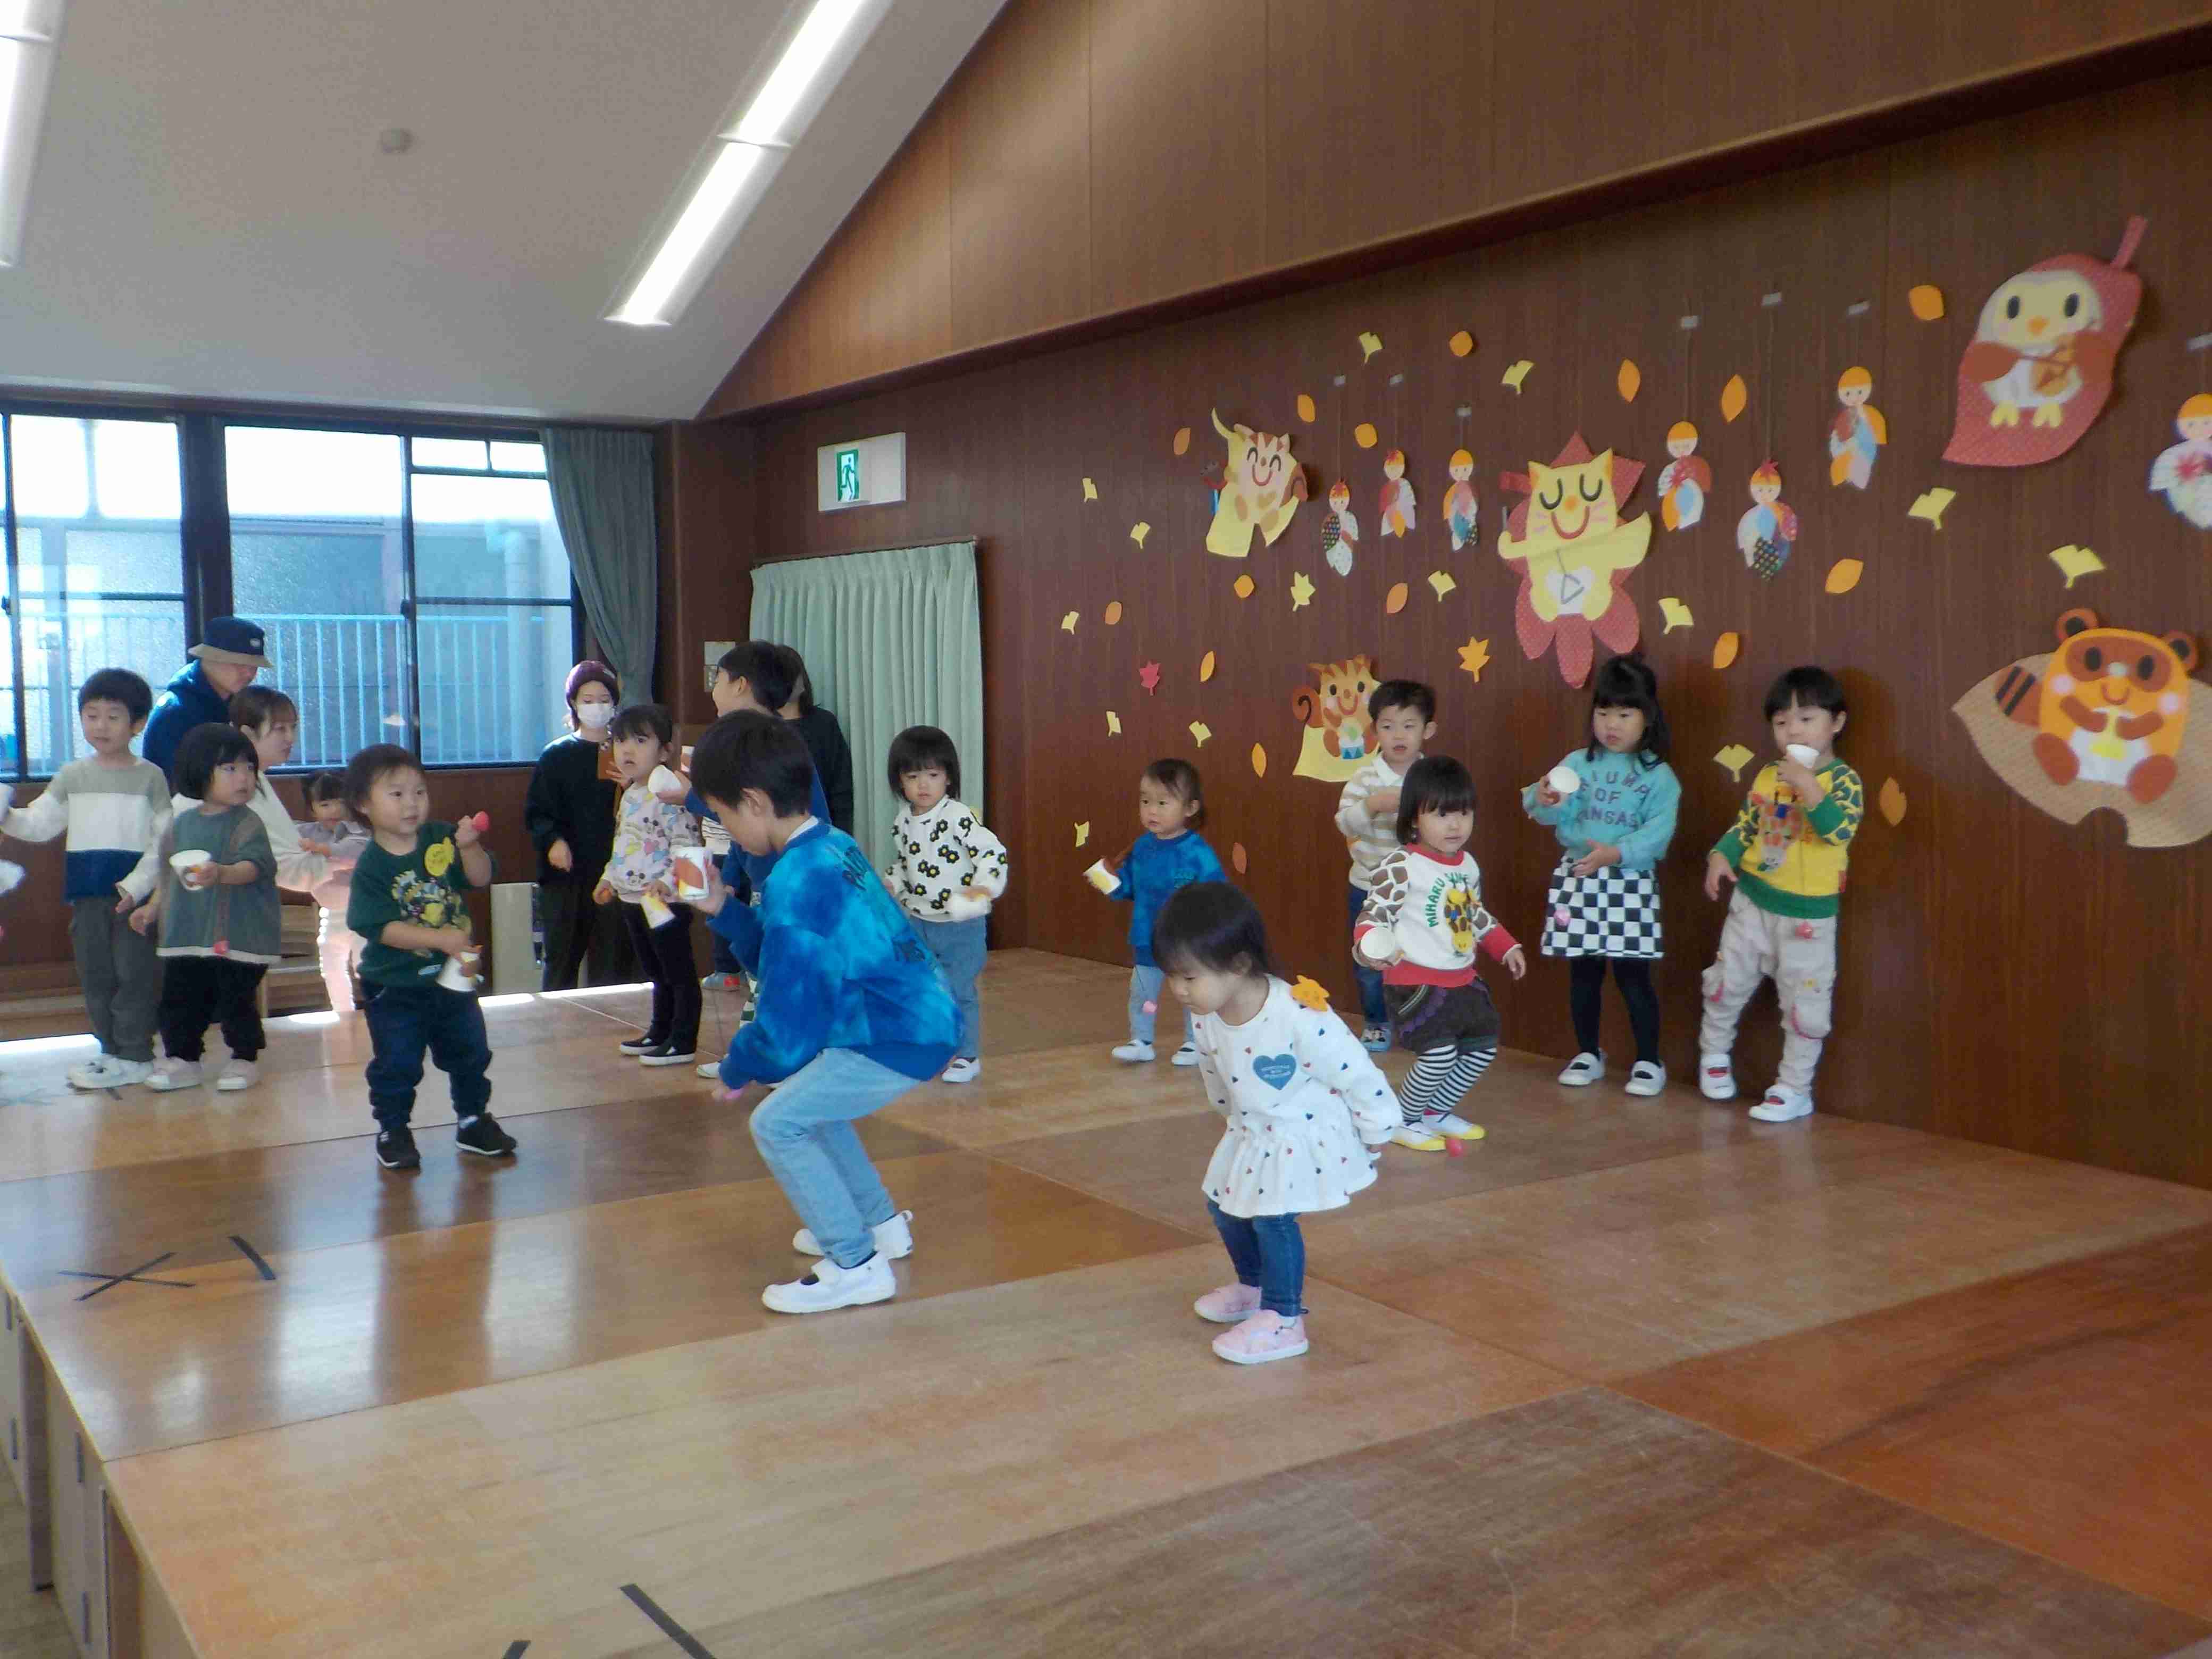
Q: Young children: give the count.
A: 14